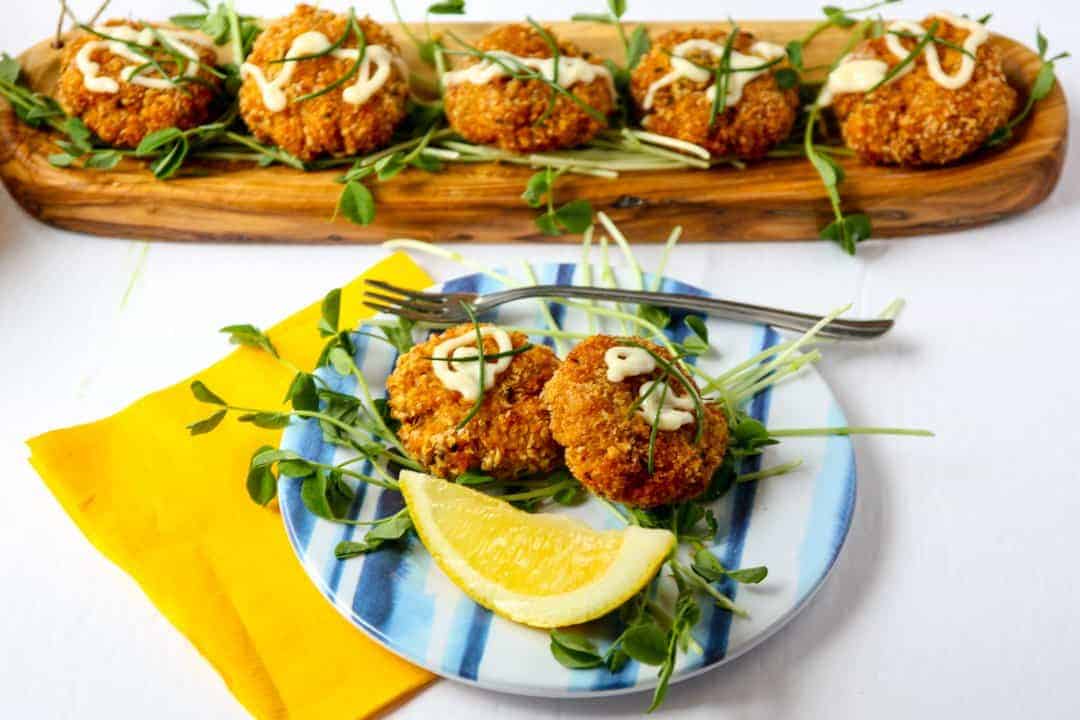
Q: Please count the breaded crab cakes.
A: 7